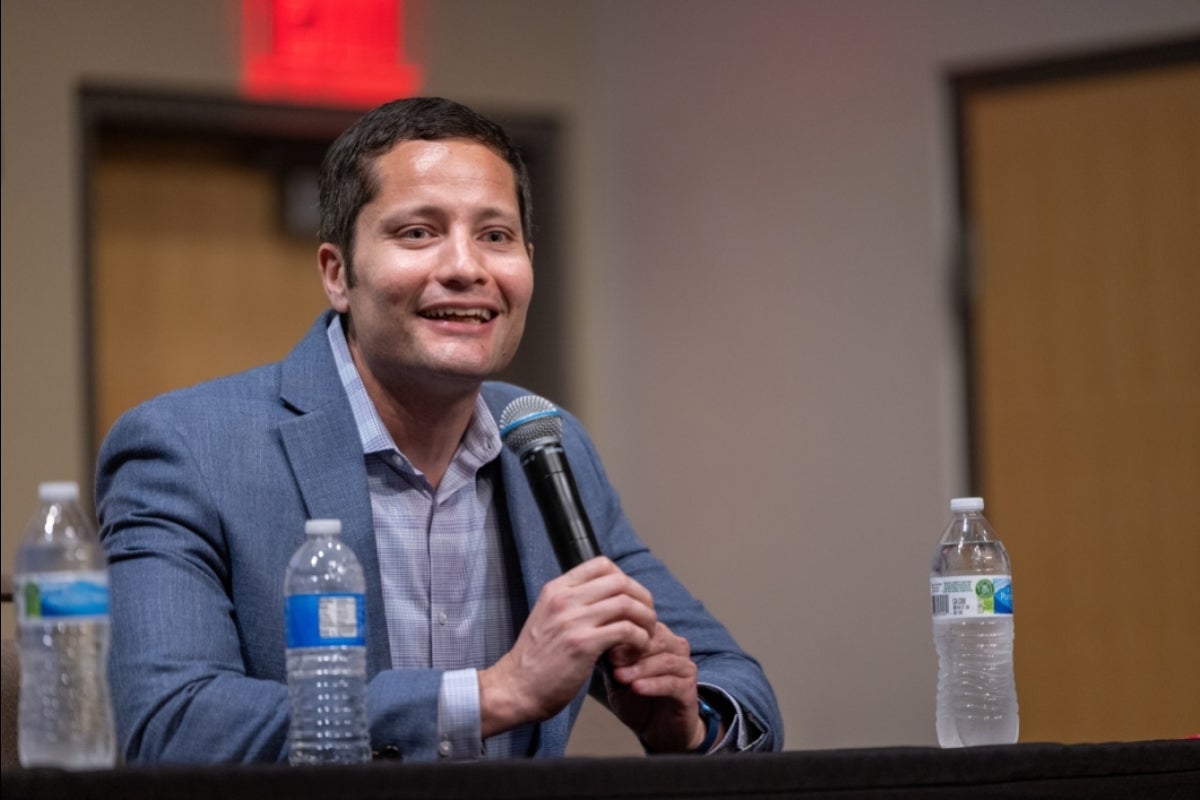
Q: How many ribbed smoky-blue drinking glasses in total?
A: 0